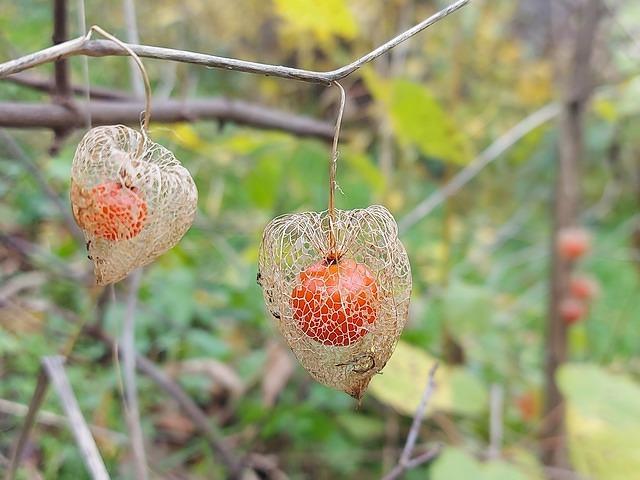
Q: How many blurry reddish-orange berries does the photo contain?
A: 3